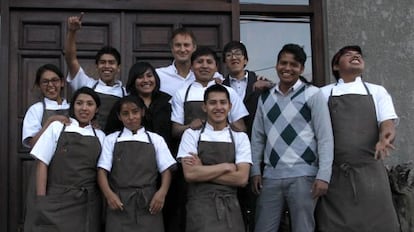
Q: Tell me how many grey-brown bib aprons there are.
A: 7